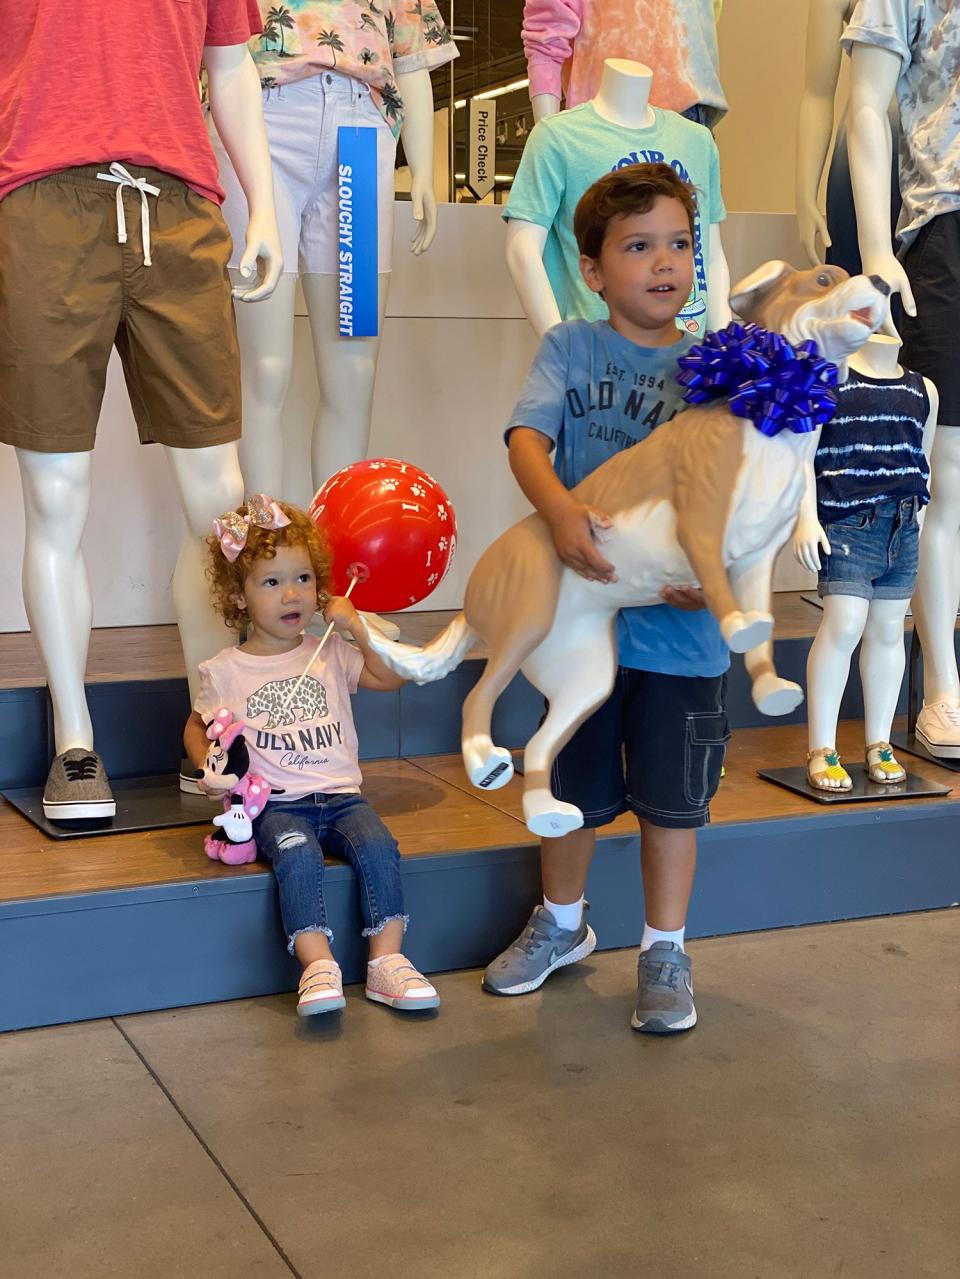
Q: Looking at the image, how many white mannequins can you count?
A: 7